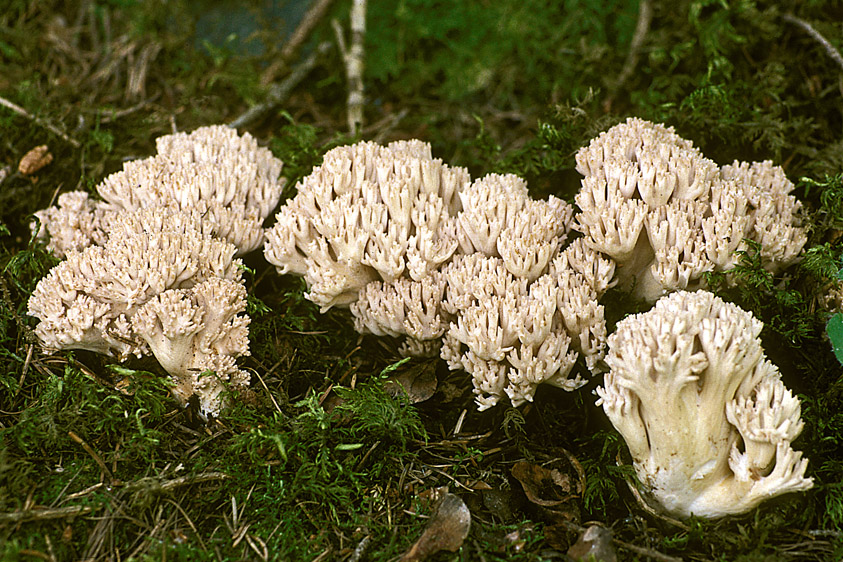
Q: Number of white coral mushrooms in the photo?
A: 4